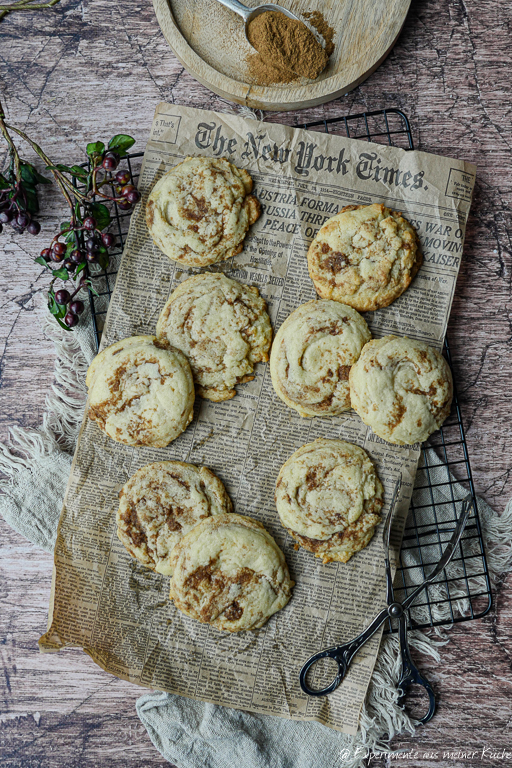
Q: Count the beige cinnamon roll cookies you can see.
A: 9